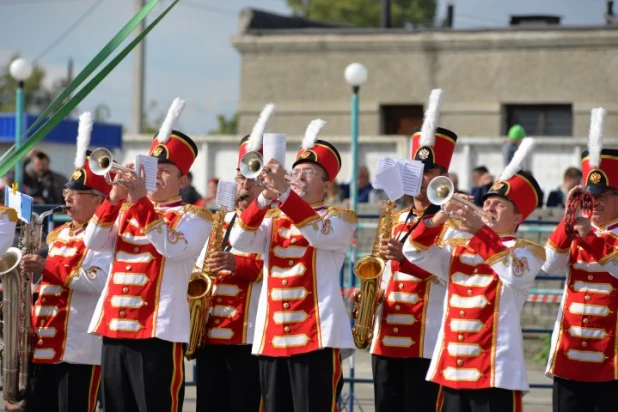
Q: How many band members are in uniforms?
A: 7